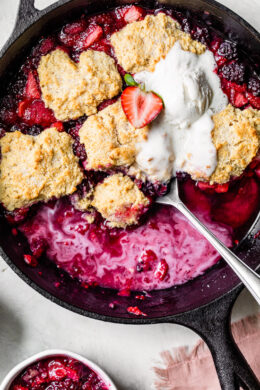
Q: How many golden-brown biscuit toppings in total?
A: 6